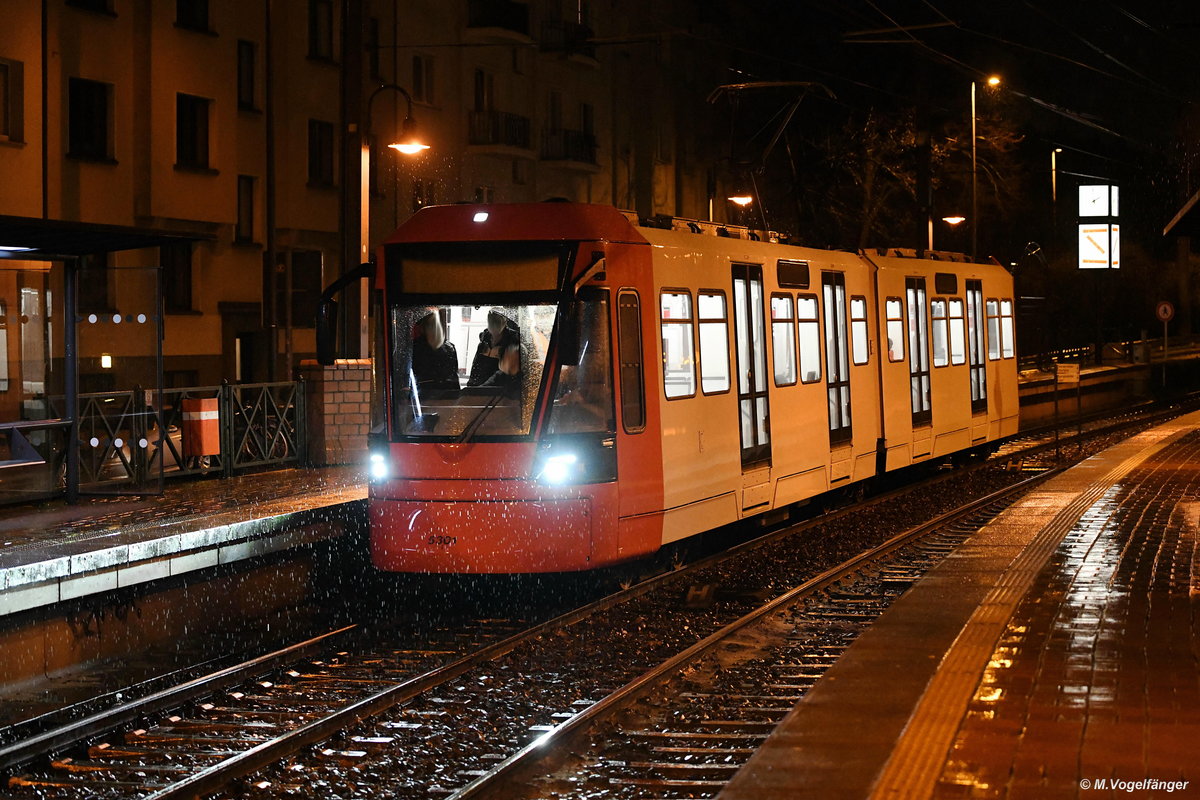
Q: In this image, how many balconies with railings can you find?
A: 4